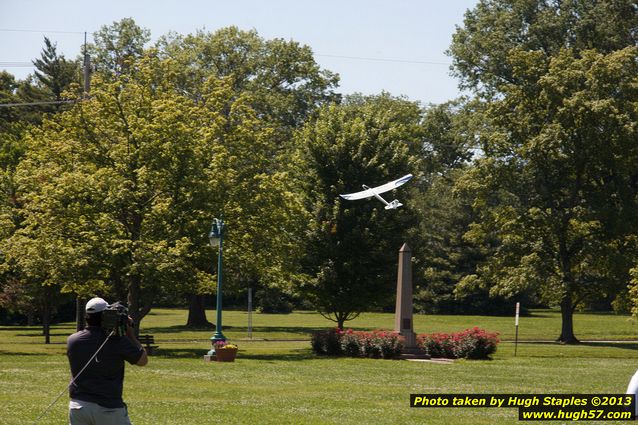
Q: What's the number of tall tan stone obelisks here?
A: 1